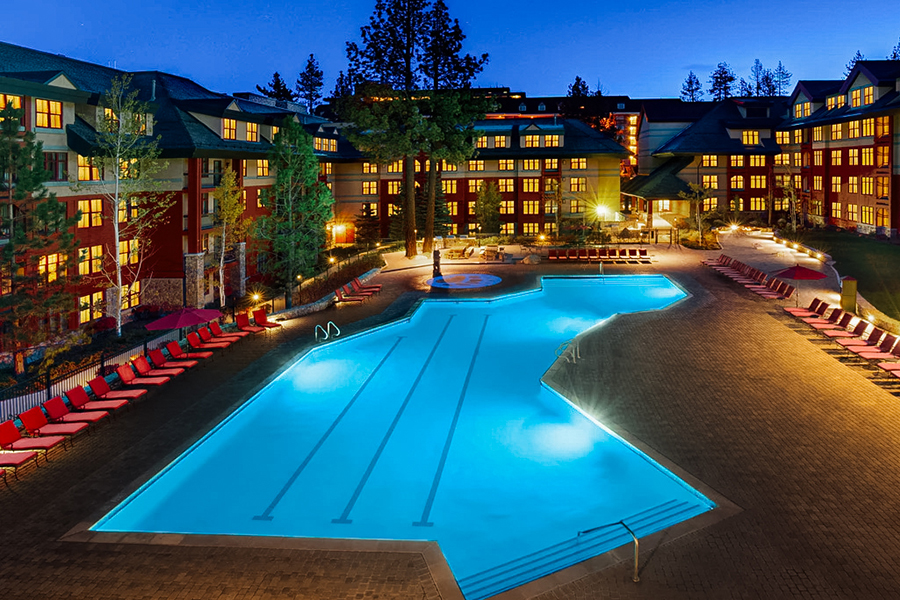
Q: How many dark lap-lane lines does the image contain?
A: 3